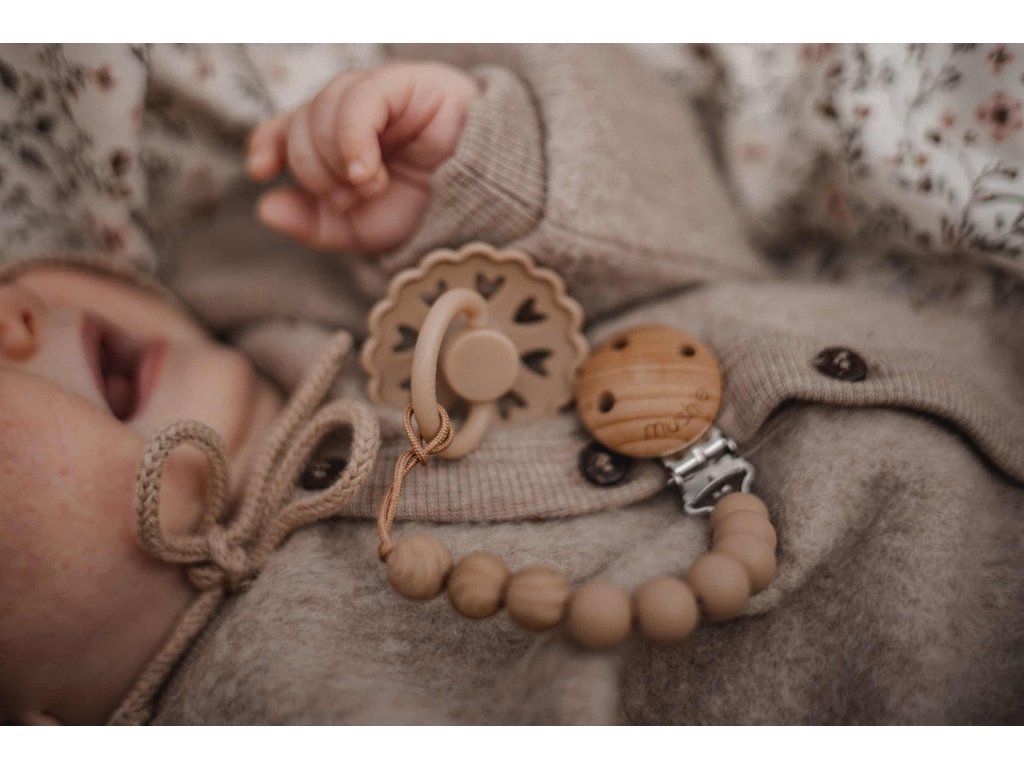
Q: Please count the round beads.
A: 9